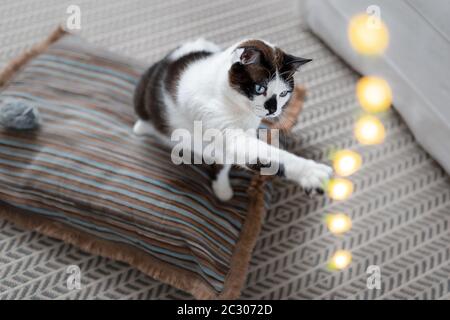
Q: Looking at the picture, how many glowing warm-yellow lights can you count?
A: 7